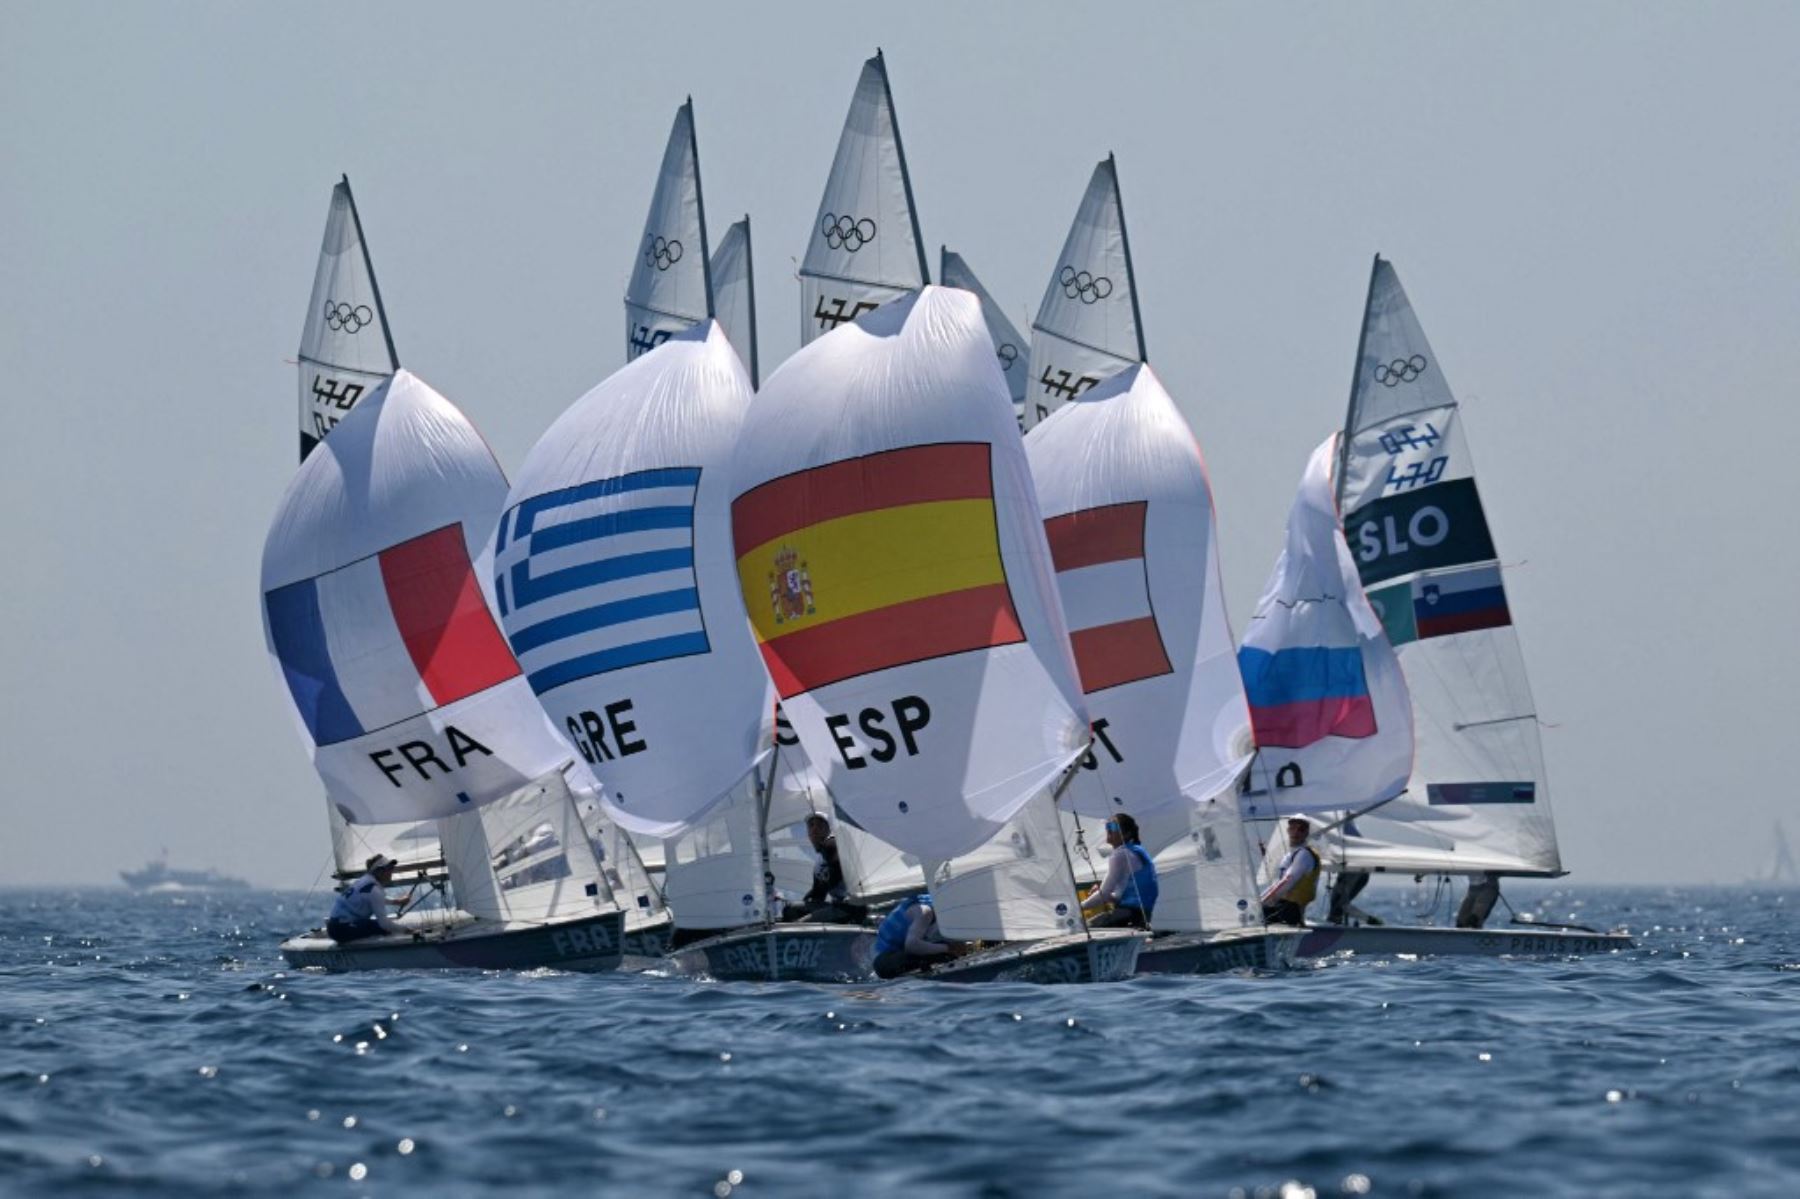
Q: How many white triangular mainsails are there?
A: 7